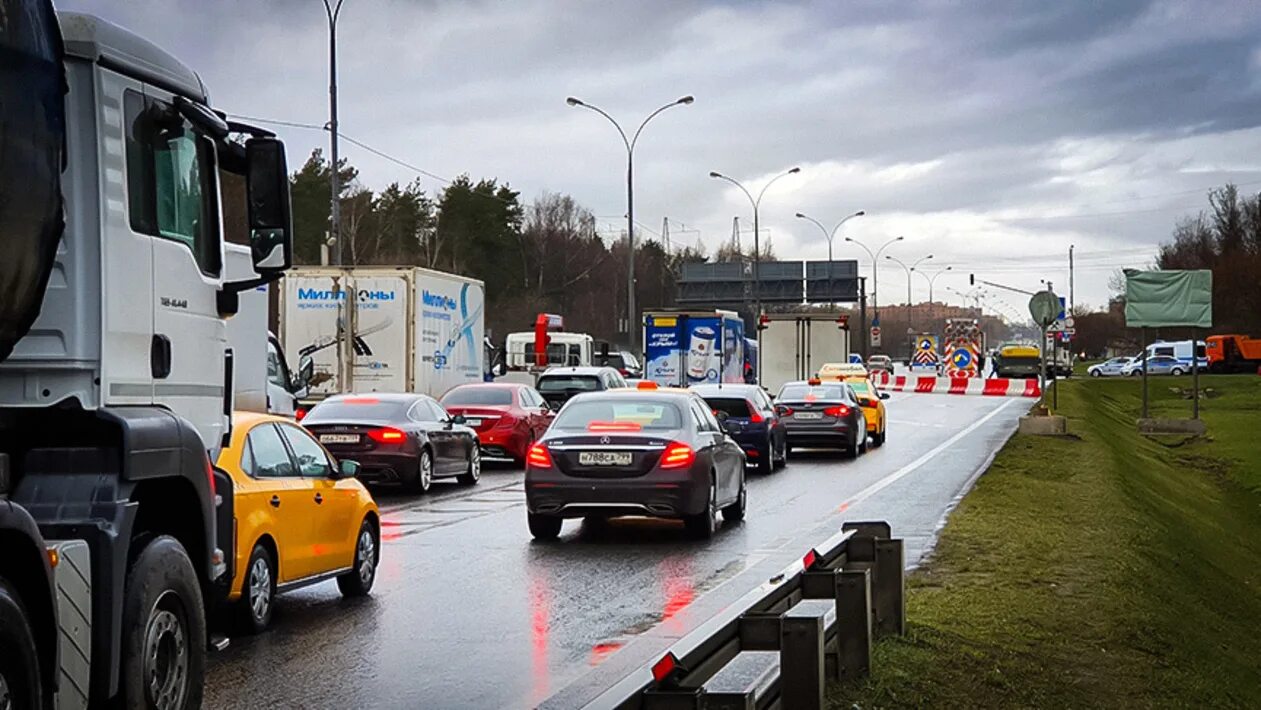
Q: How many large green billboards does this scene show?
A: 1